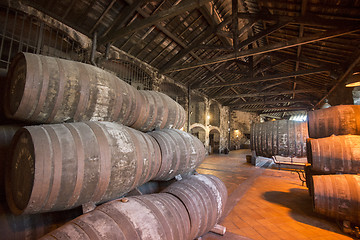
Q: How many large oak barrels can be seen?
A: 10